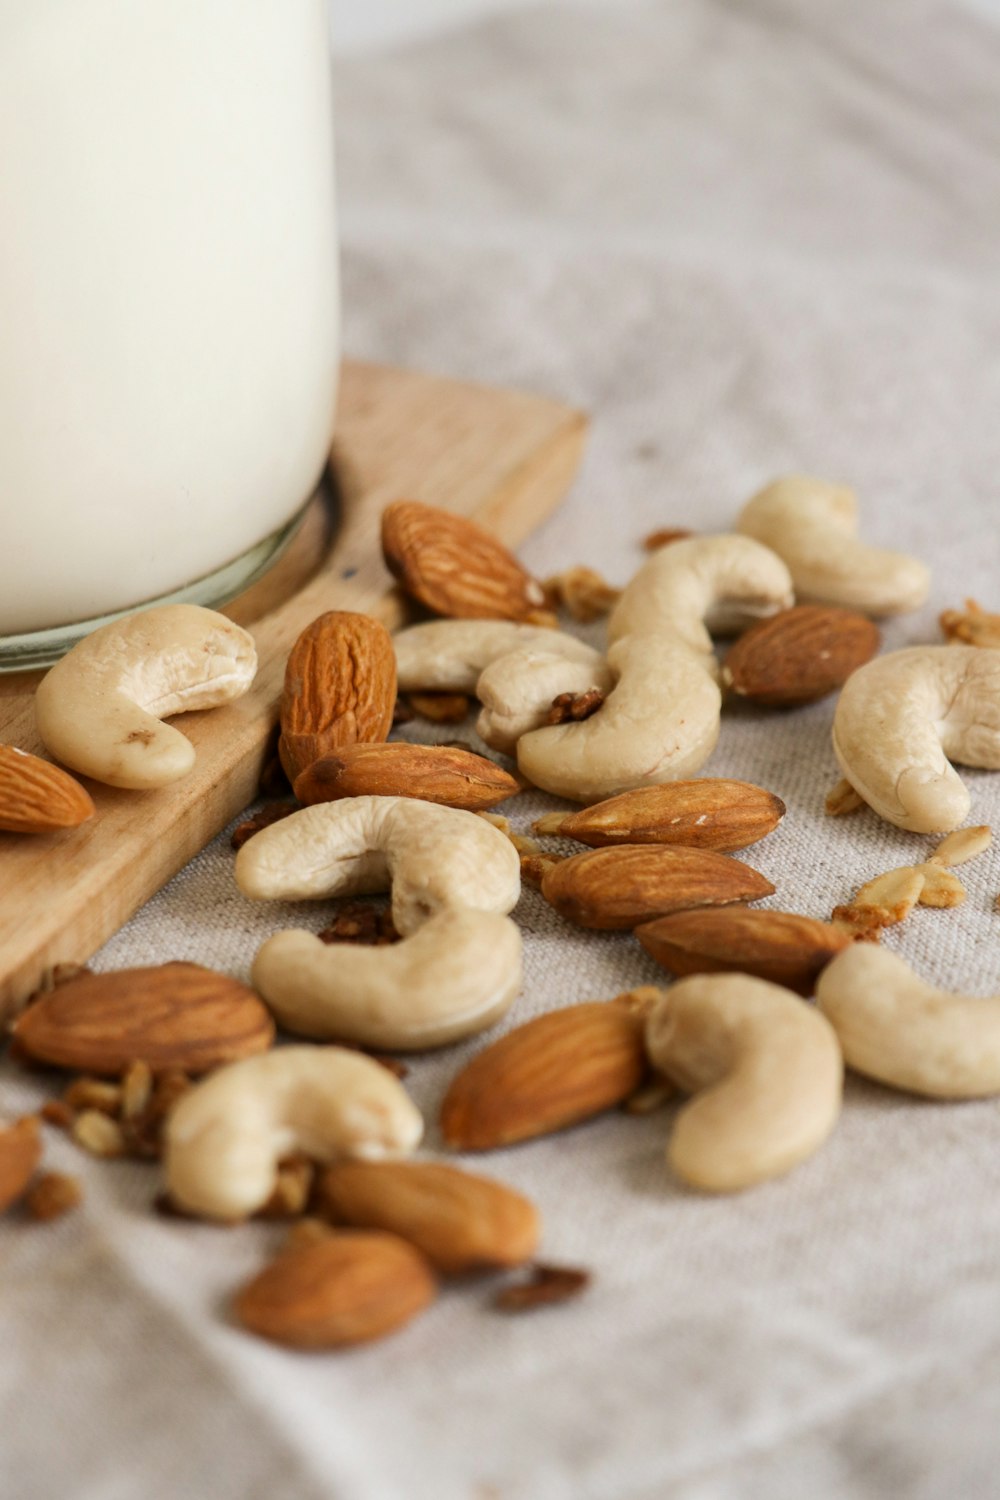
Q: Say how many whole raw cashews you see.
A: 11